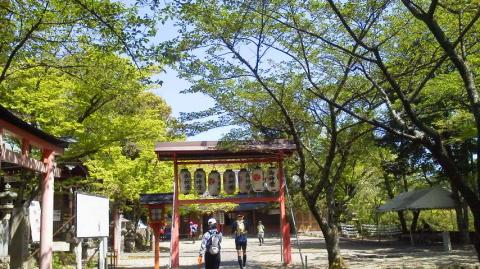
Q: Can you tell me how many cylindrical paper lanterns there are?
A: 7